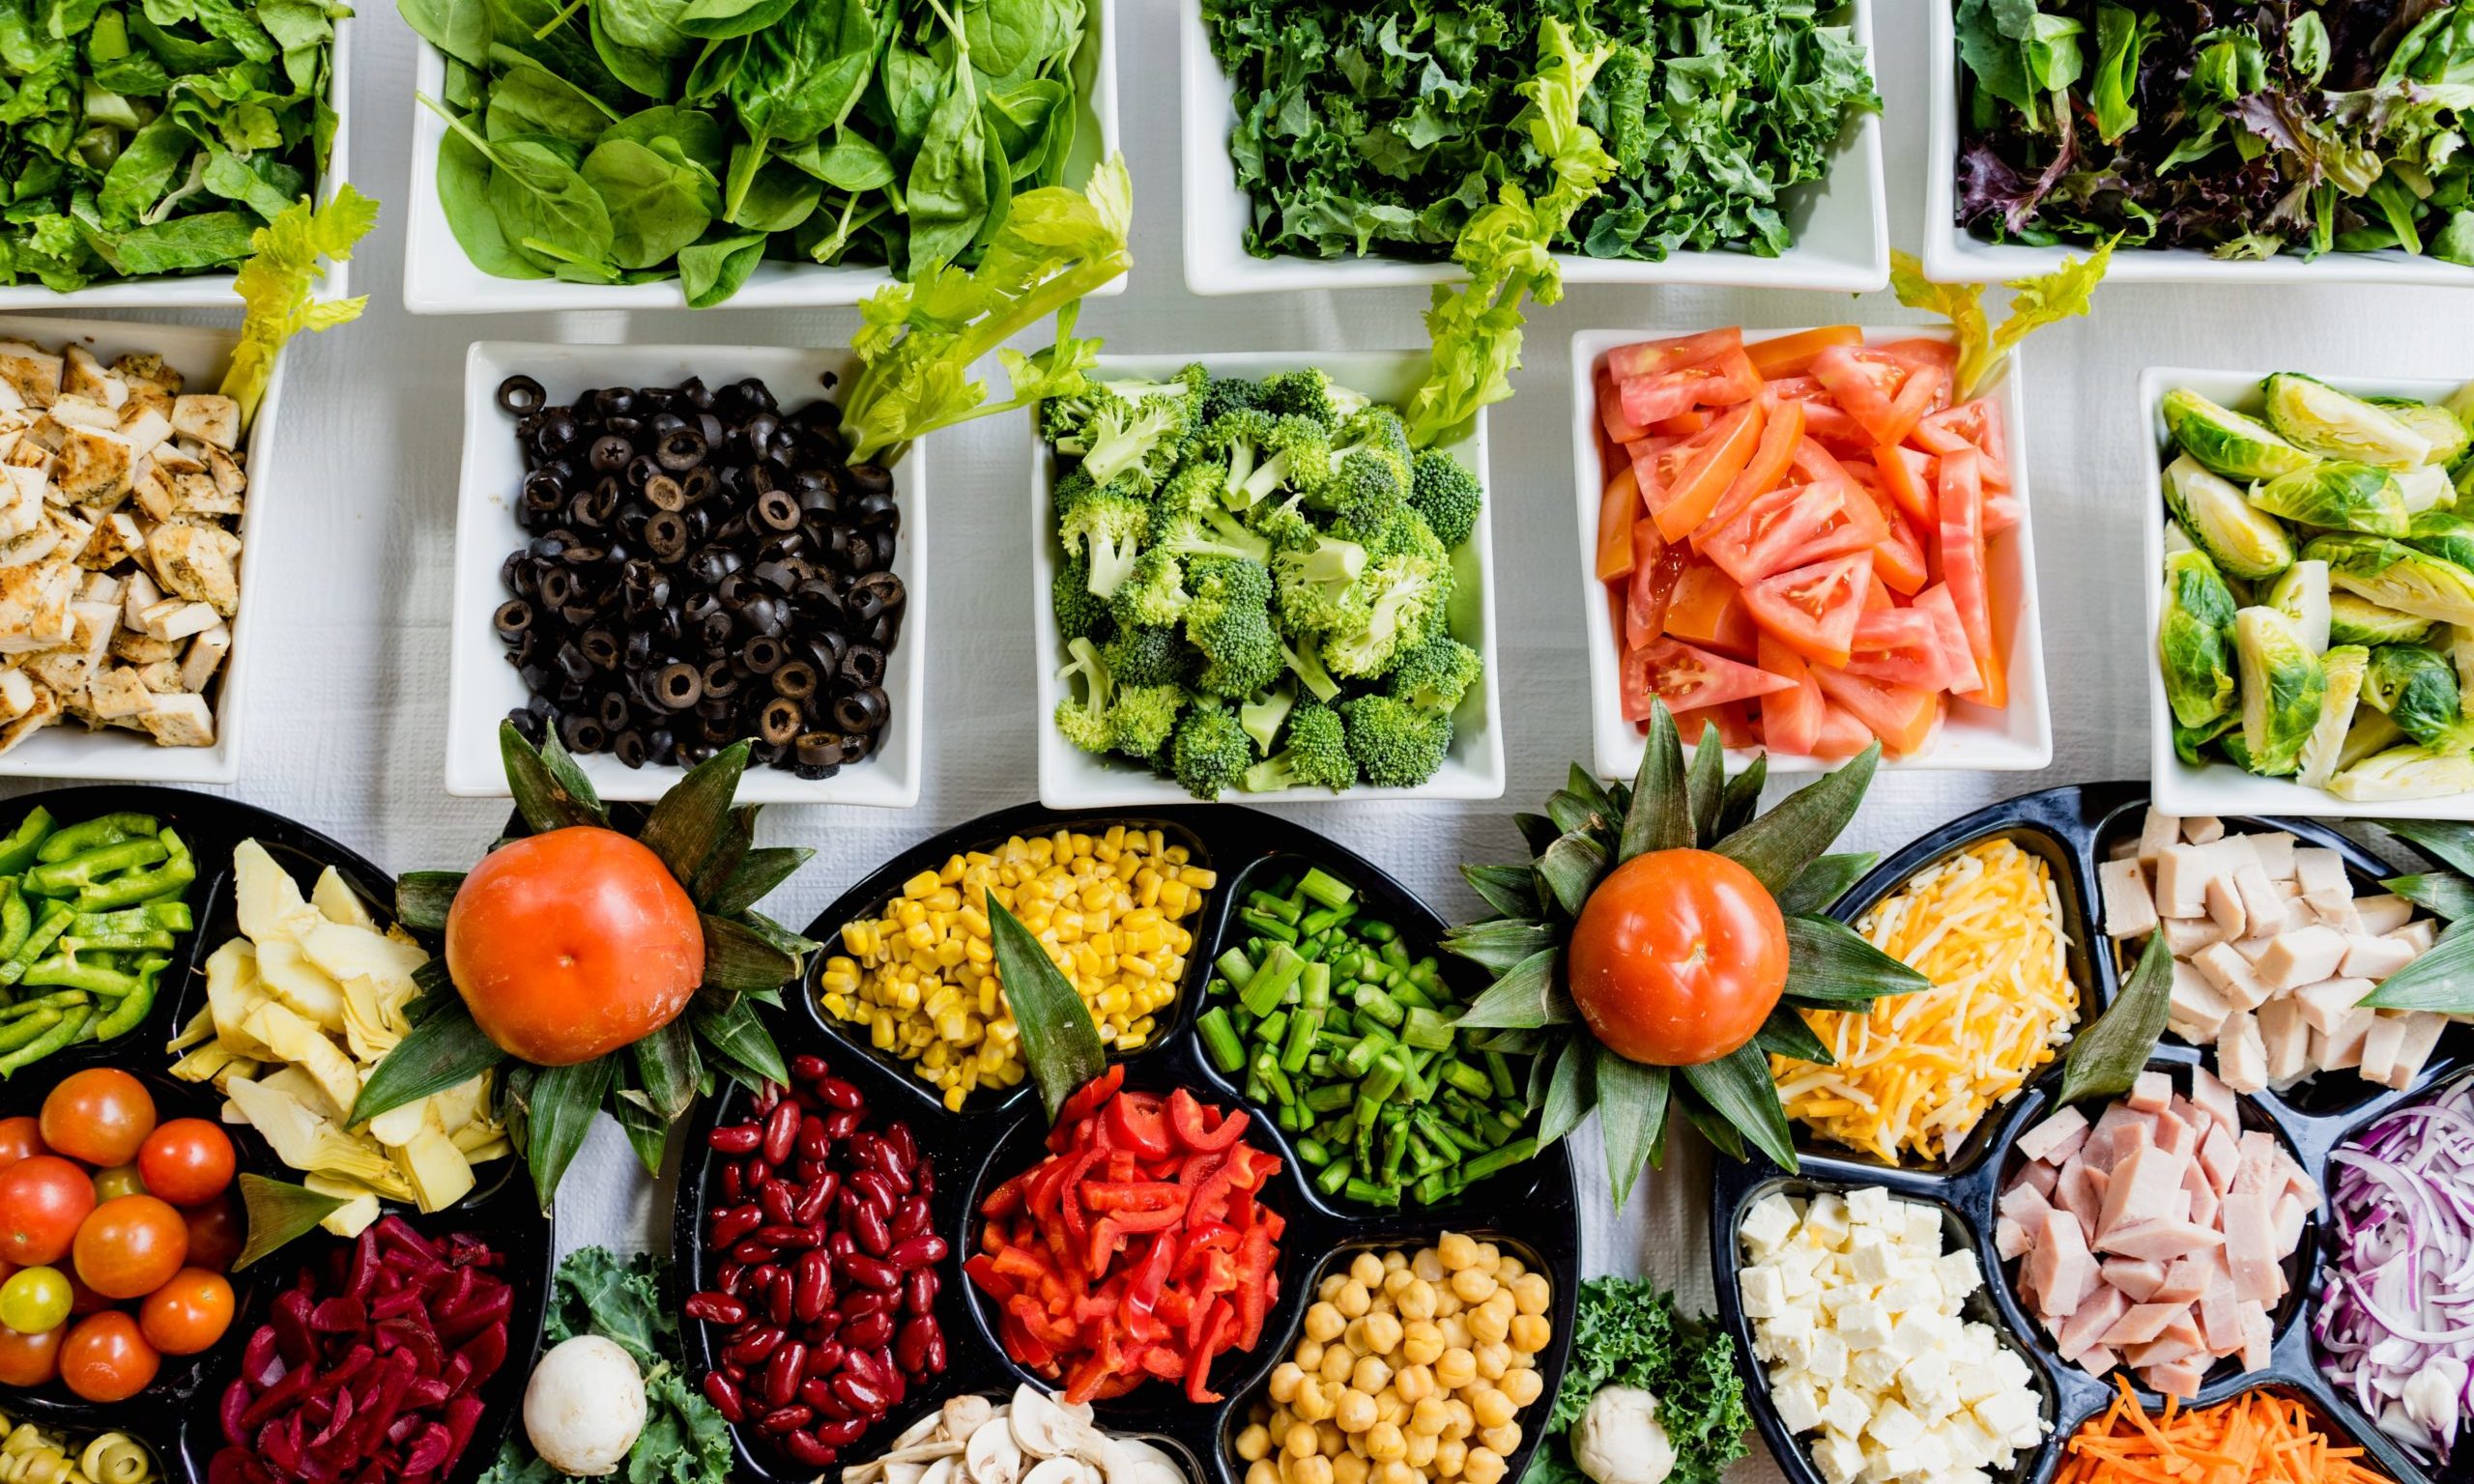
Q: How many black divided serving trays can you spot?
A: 3